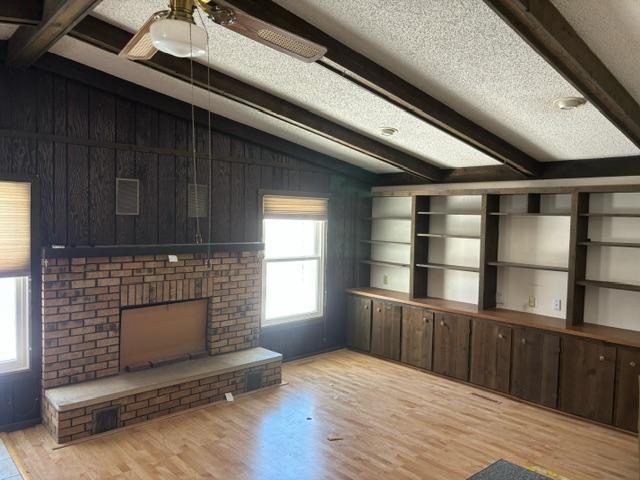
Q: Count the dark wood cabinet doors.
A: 8